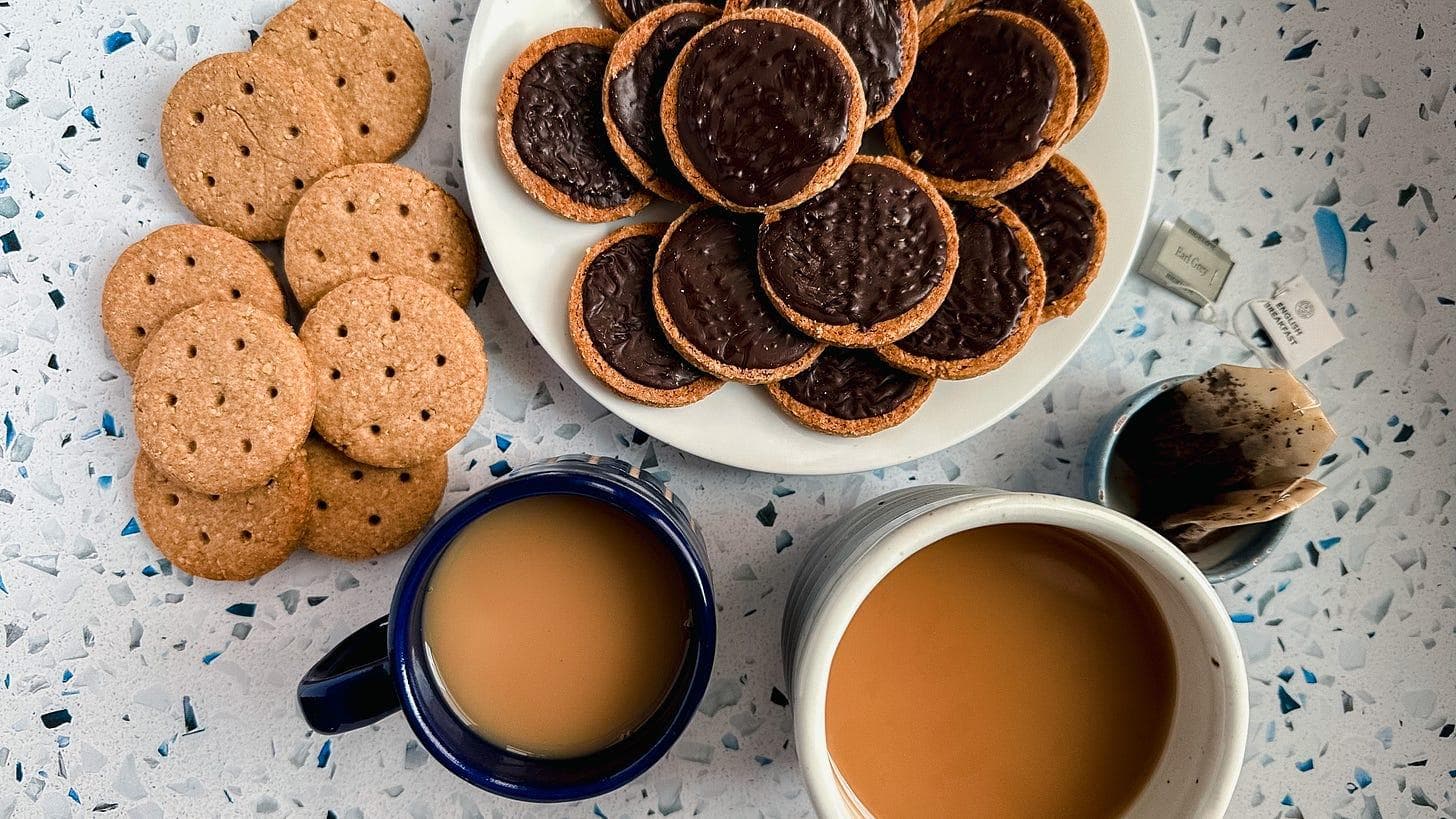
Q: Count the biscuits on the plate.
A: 14